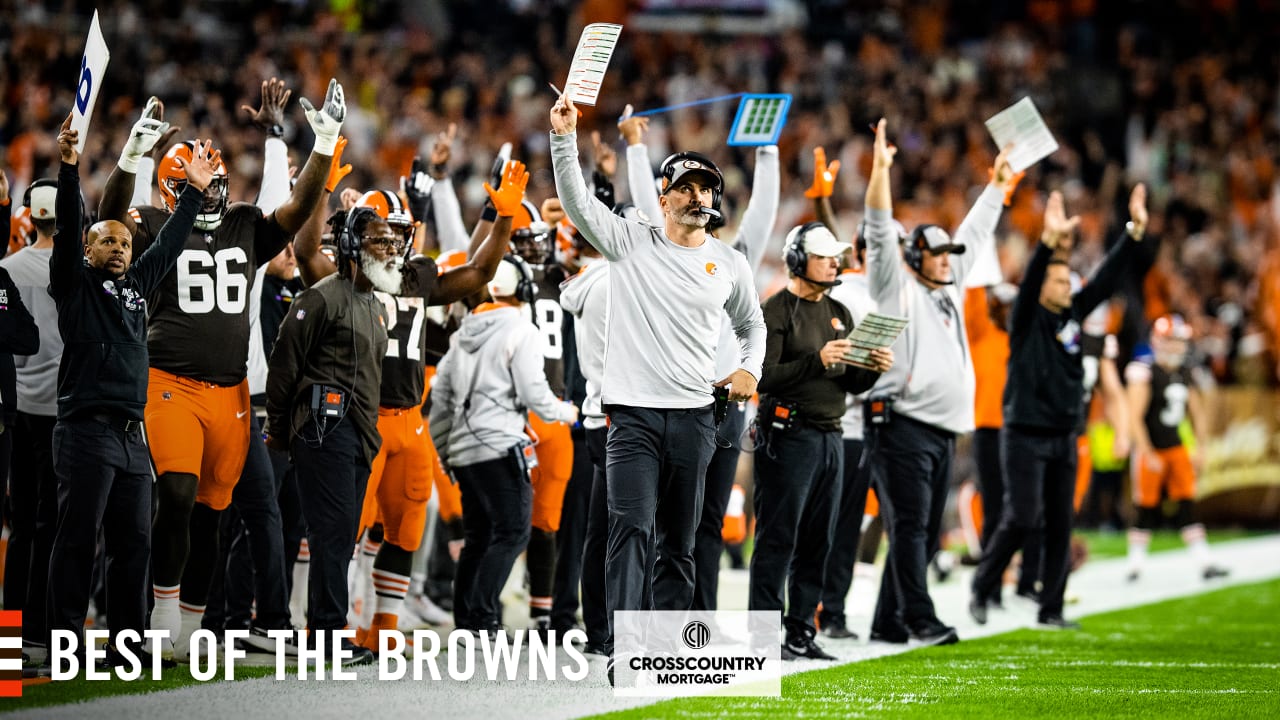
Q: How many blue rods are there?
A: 1